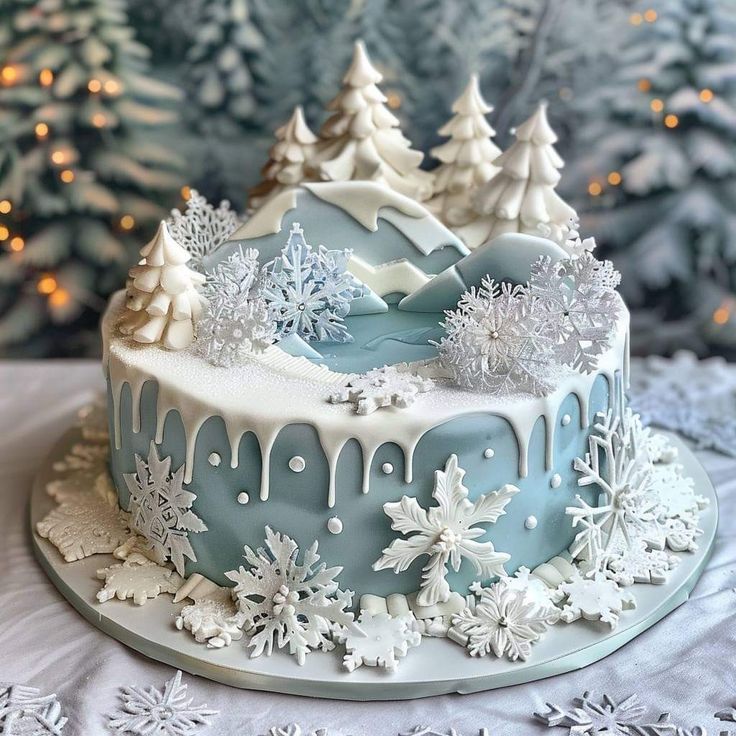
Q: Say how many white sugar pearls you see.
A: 9